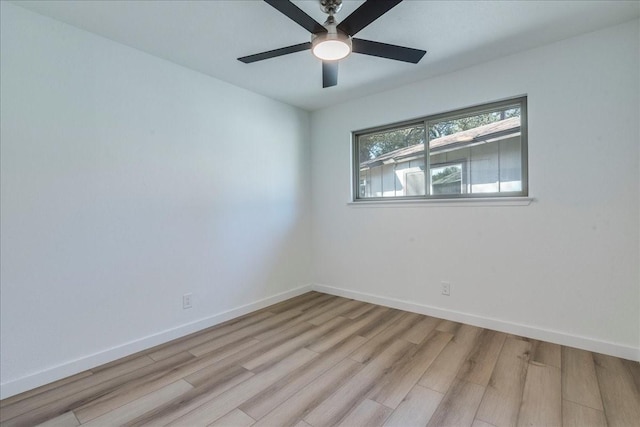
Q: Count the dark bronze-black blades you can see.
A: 5